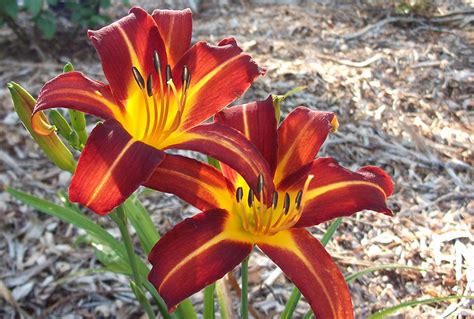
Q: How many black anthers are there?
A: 12